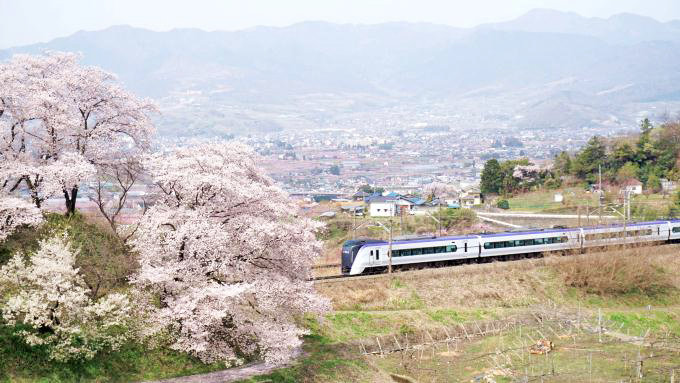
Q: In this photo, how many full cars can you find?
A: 3